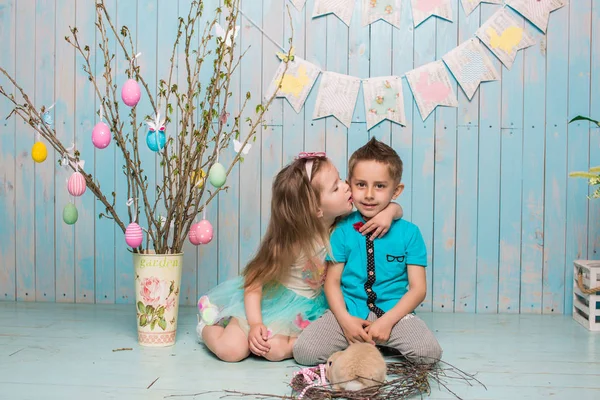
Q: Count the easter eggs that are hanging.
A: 11